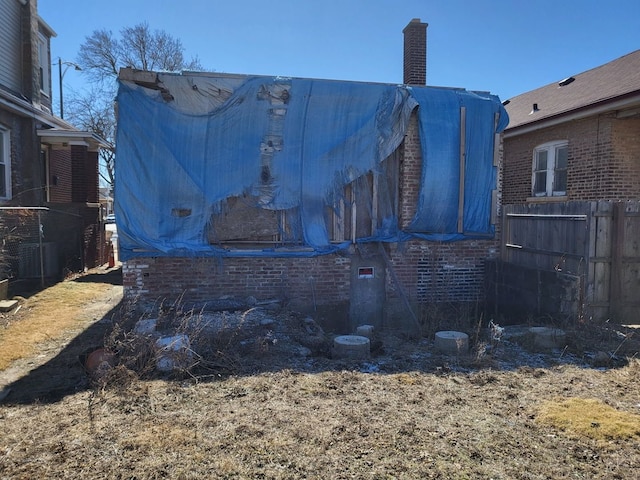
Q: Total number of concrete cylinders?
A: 3